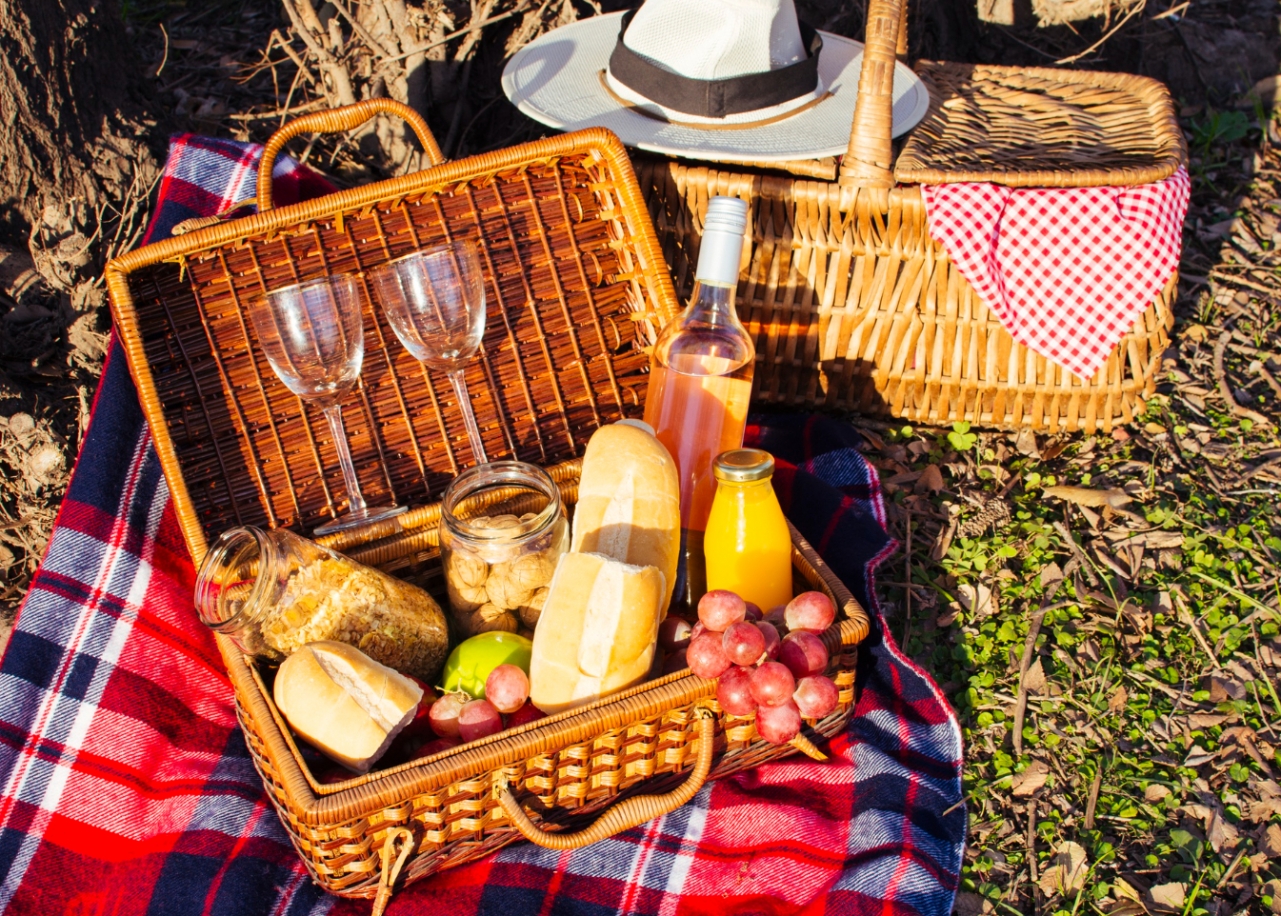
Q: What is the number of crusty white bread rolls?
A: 3